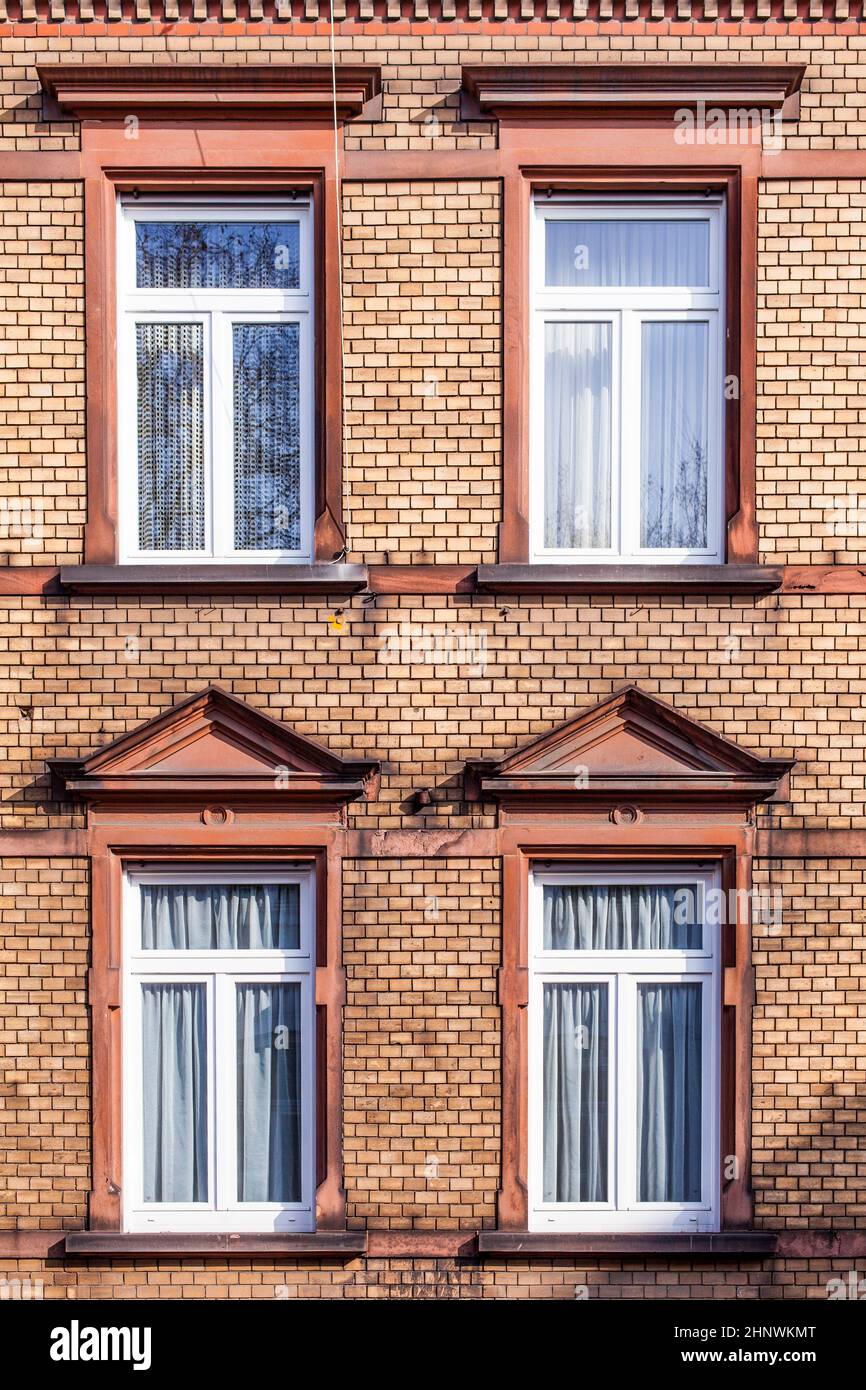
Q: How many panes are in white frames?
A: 12